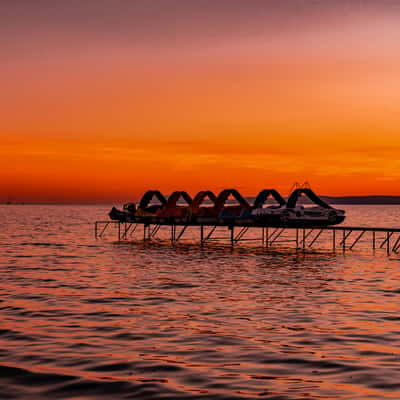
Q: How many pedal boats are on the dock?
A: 6